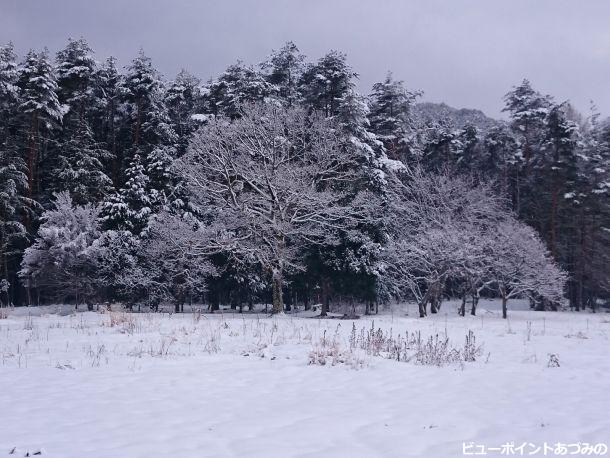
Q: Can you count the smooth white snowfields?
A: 1